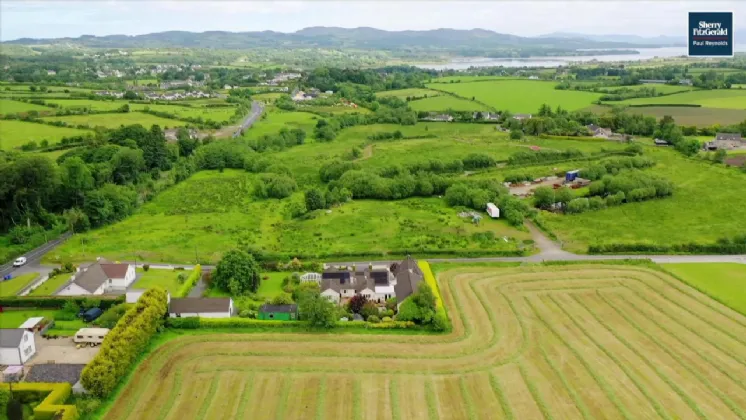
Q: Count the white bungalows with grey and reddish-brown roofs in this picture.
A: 1